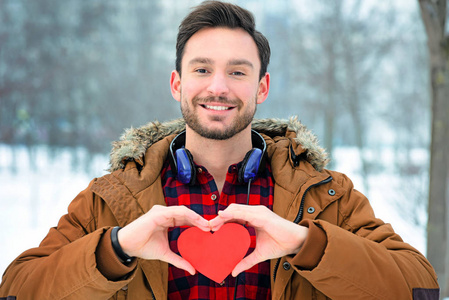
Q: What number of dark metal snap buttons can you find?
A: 3